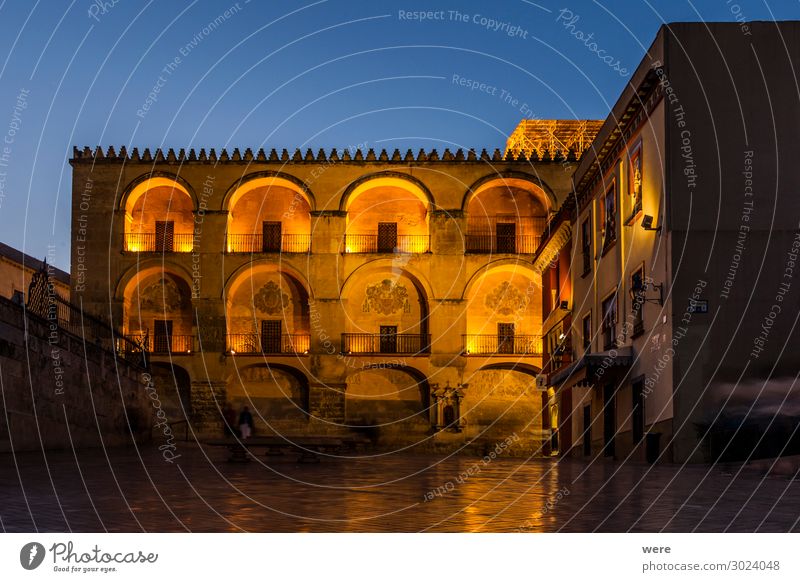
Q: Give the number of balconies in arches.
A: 8